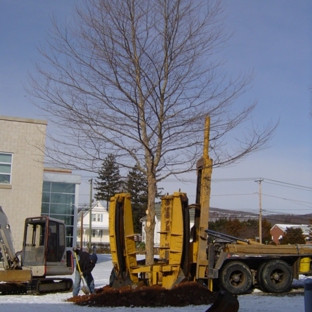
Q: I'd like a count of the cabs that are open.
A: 1